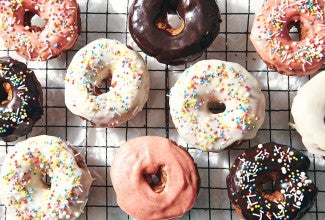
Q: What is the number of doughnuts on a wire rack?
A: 10